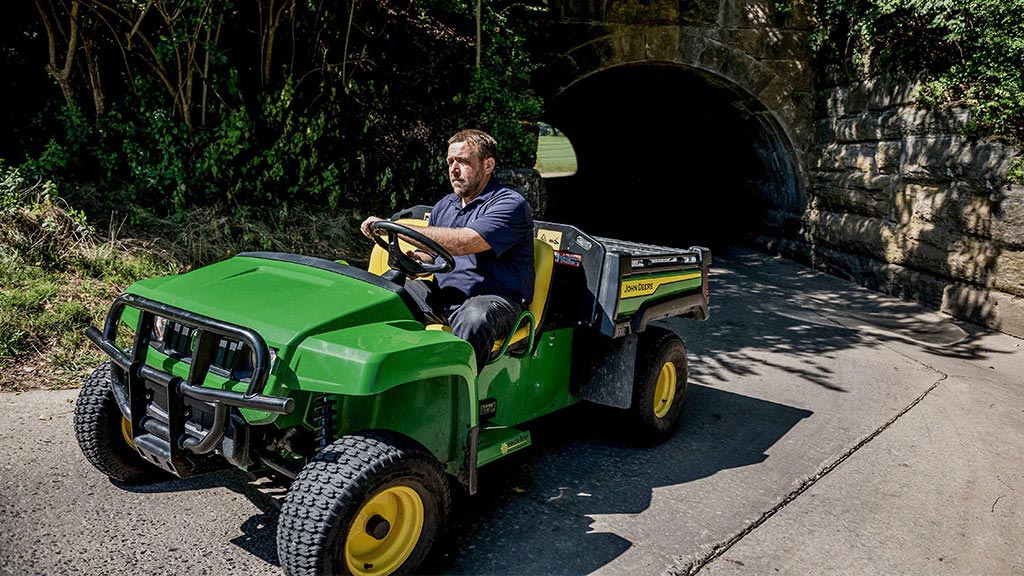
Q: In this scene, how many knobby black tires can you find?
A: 3